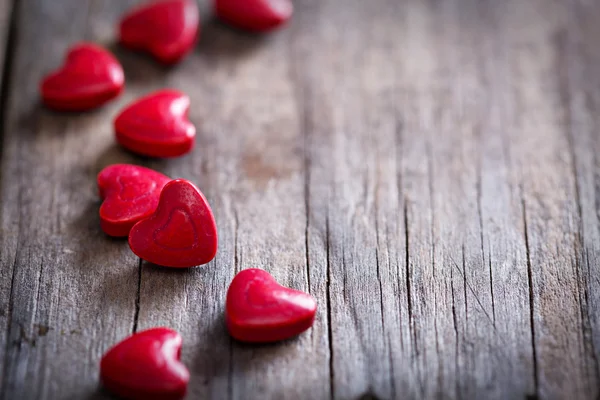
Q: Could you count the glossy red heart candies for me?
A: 8